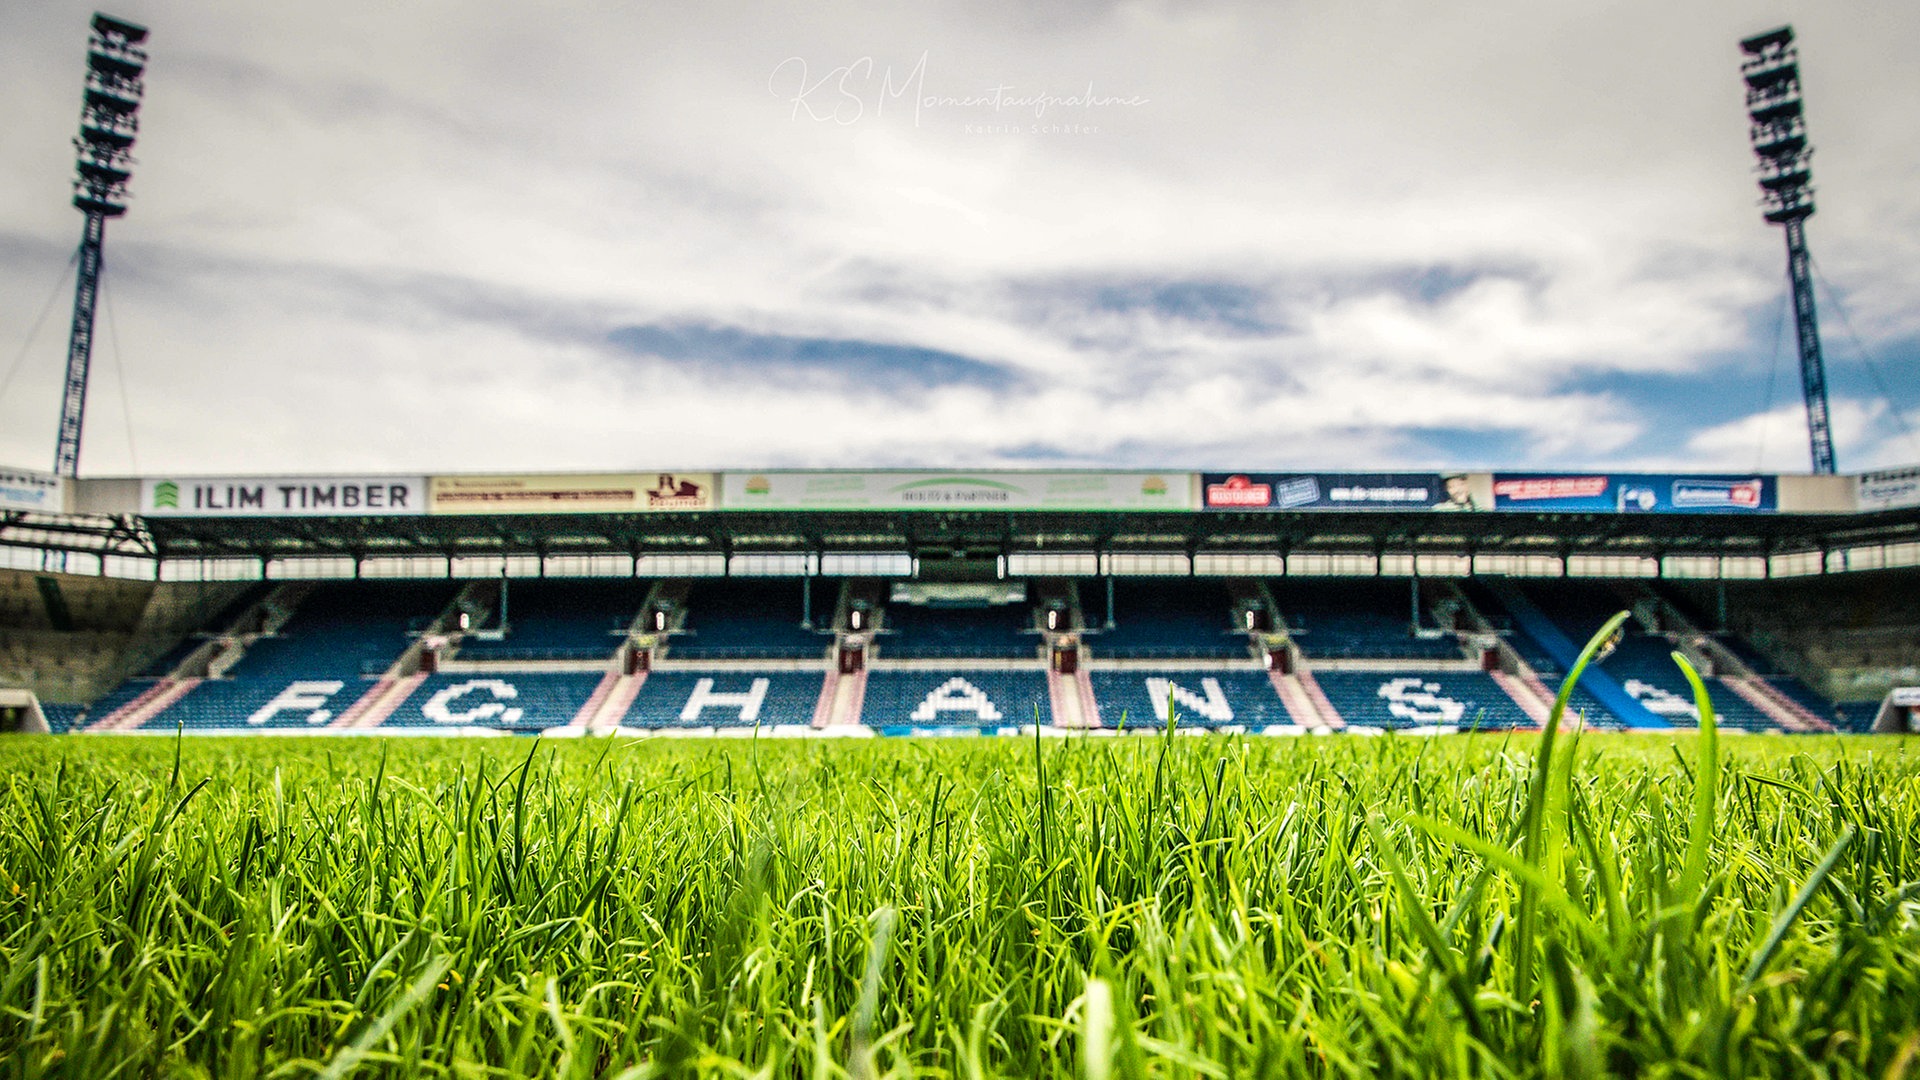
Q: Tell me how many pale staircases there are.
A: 8